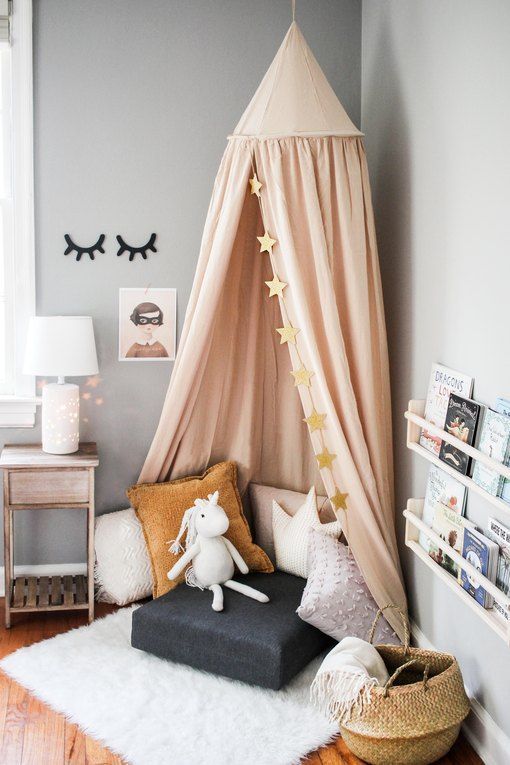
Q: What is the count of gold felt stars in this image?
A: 8